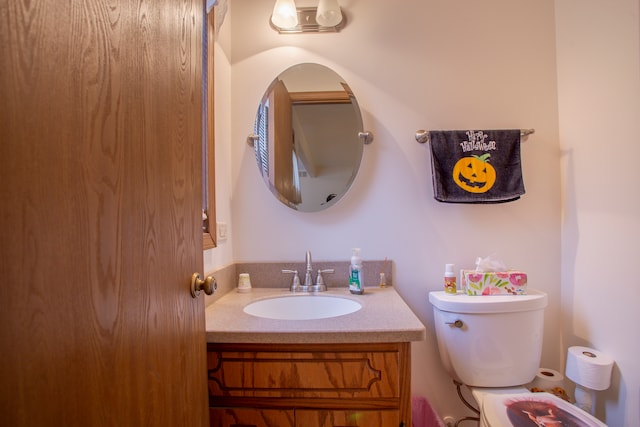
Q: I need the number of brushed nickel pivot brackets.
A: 2